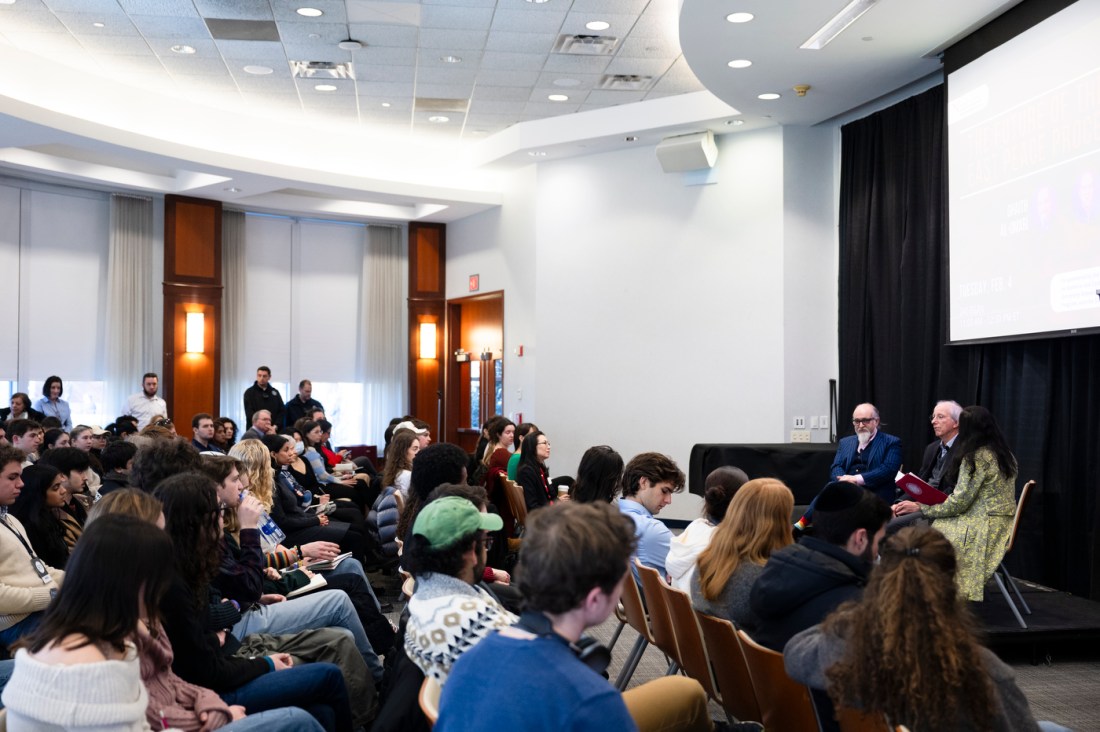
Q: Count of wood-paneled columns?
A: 2